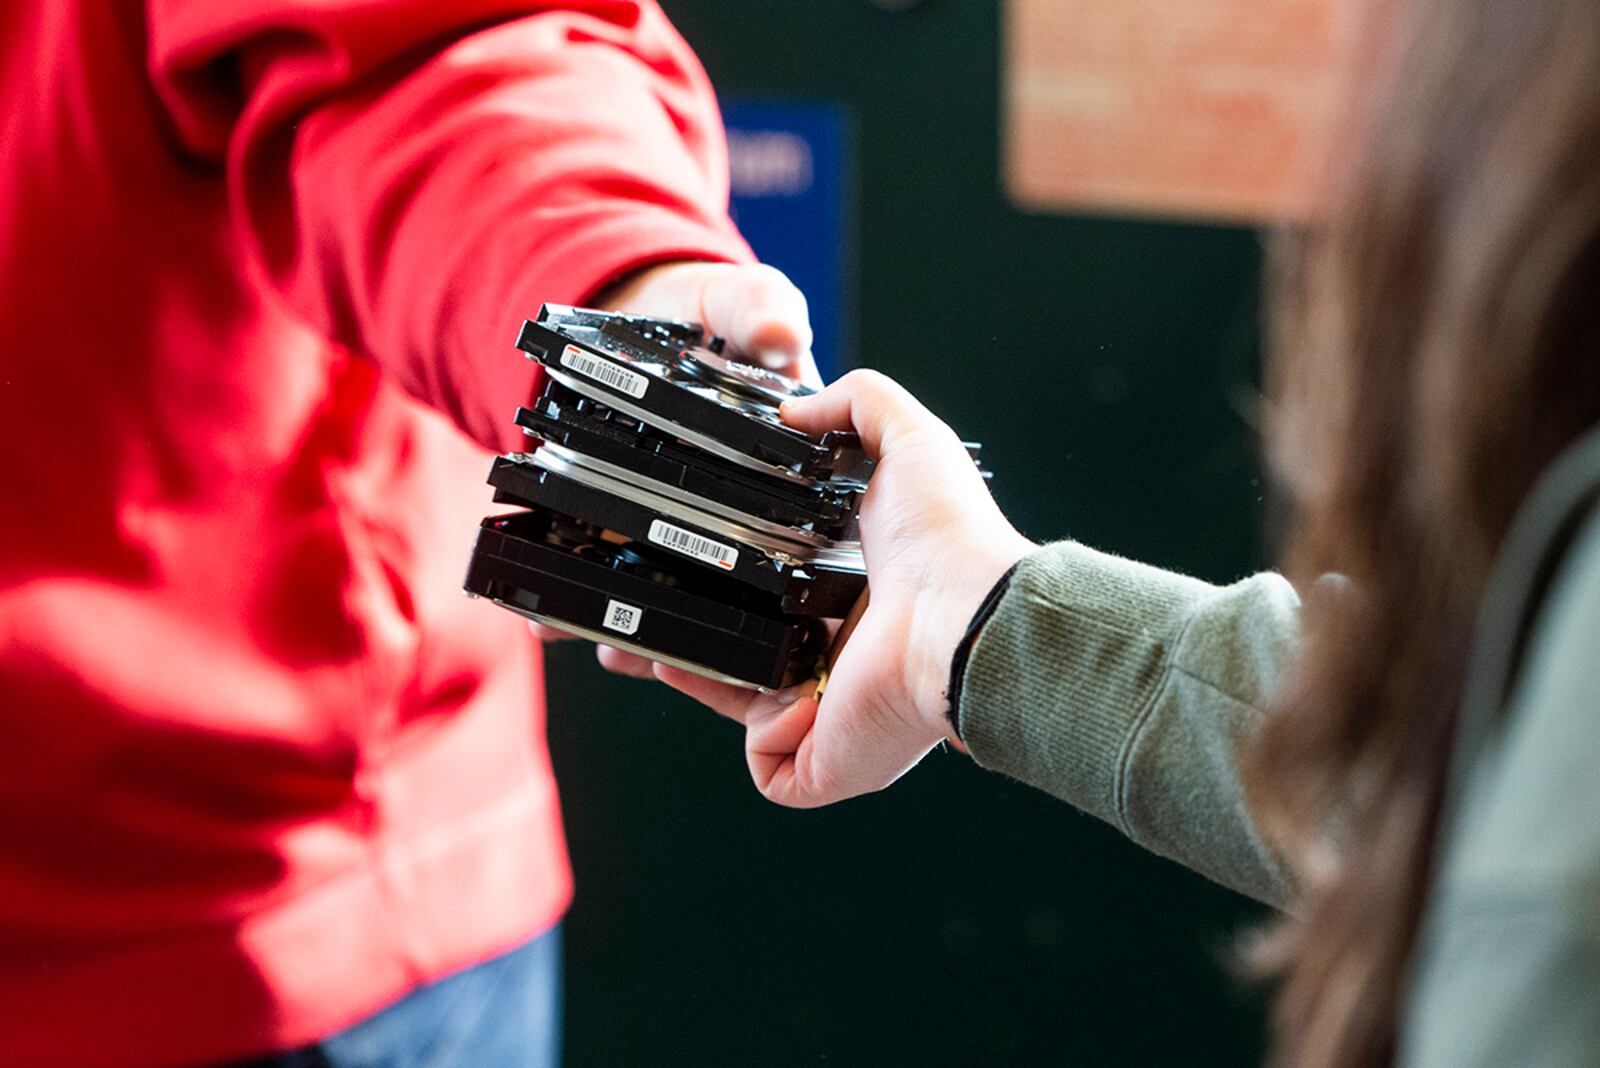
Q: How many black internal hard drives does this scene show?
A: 4